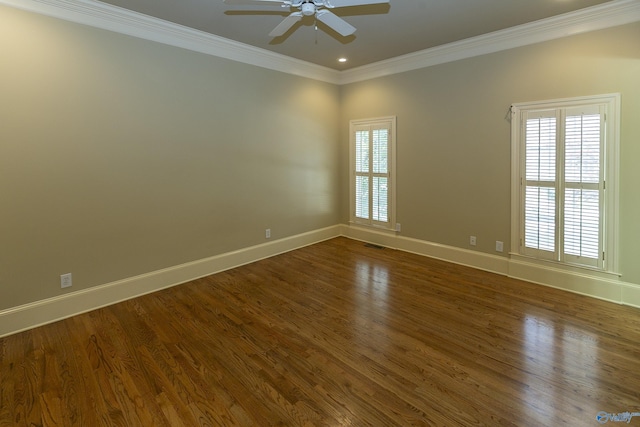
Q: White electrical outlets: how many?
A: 5